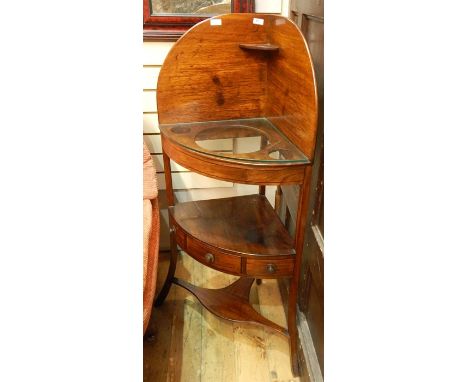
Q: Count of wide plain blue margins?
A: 0